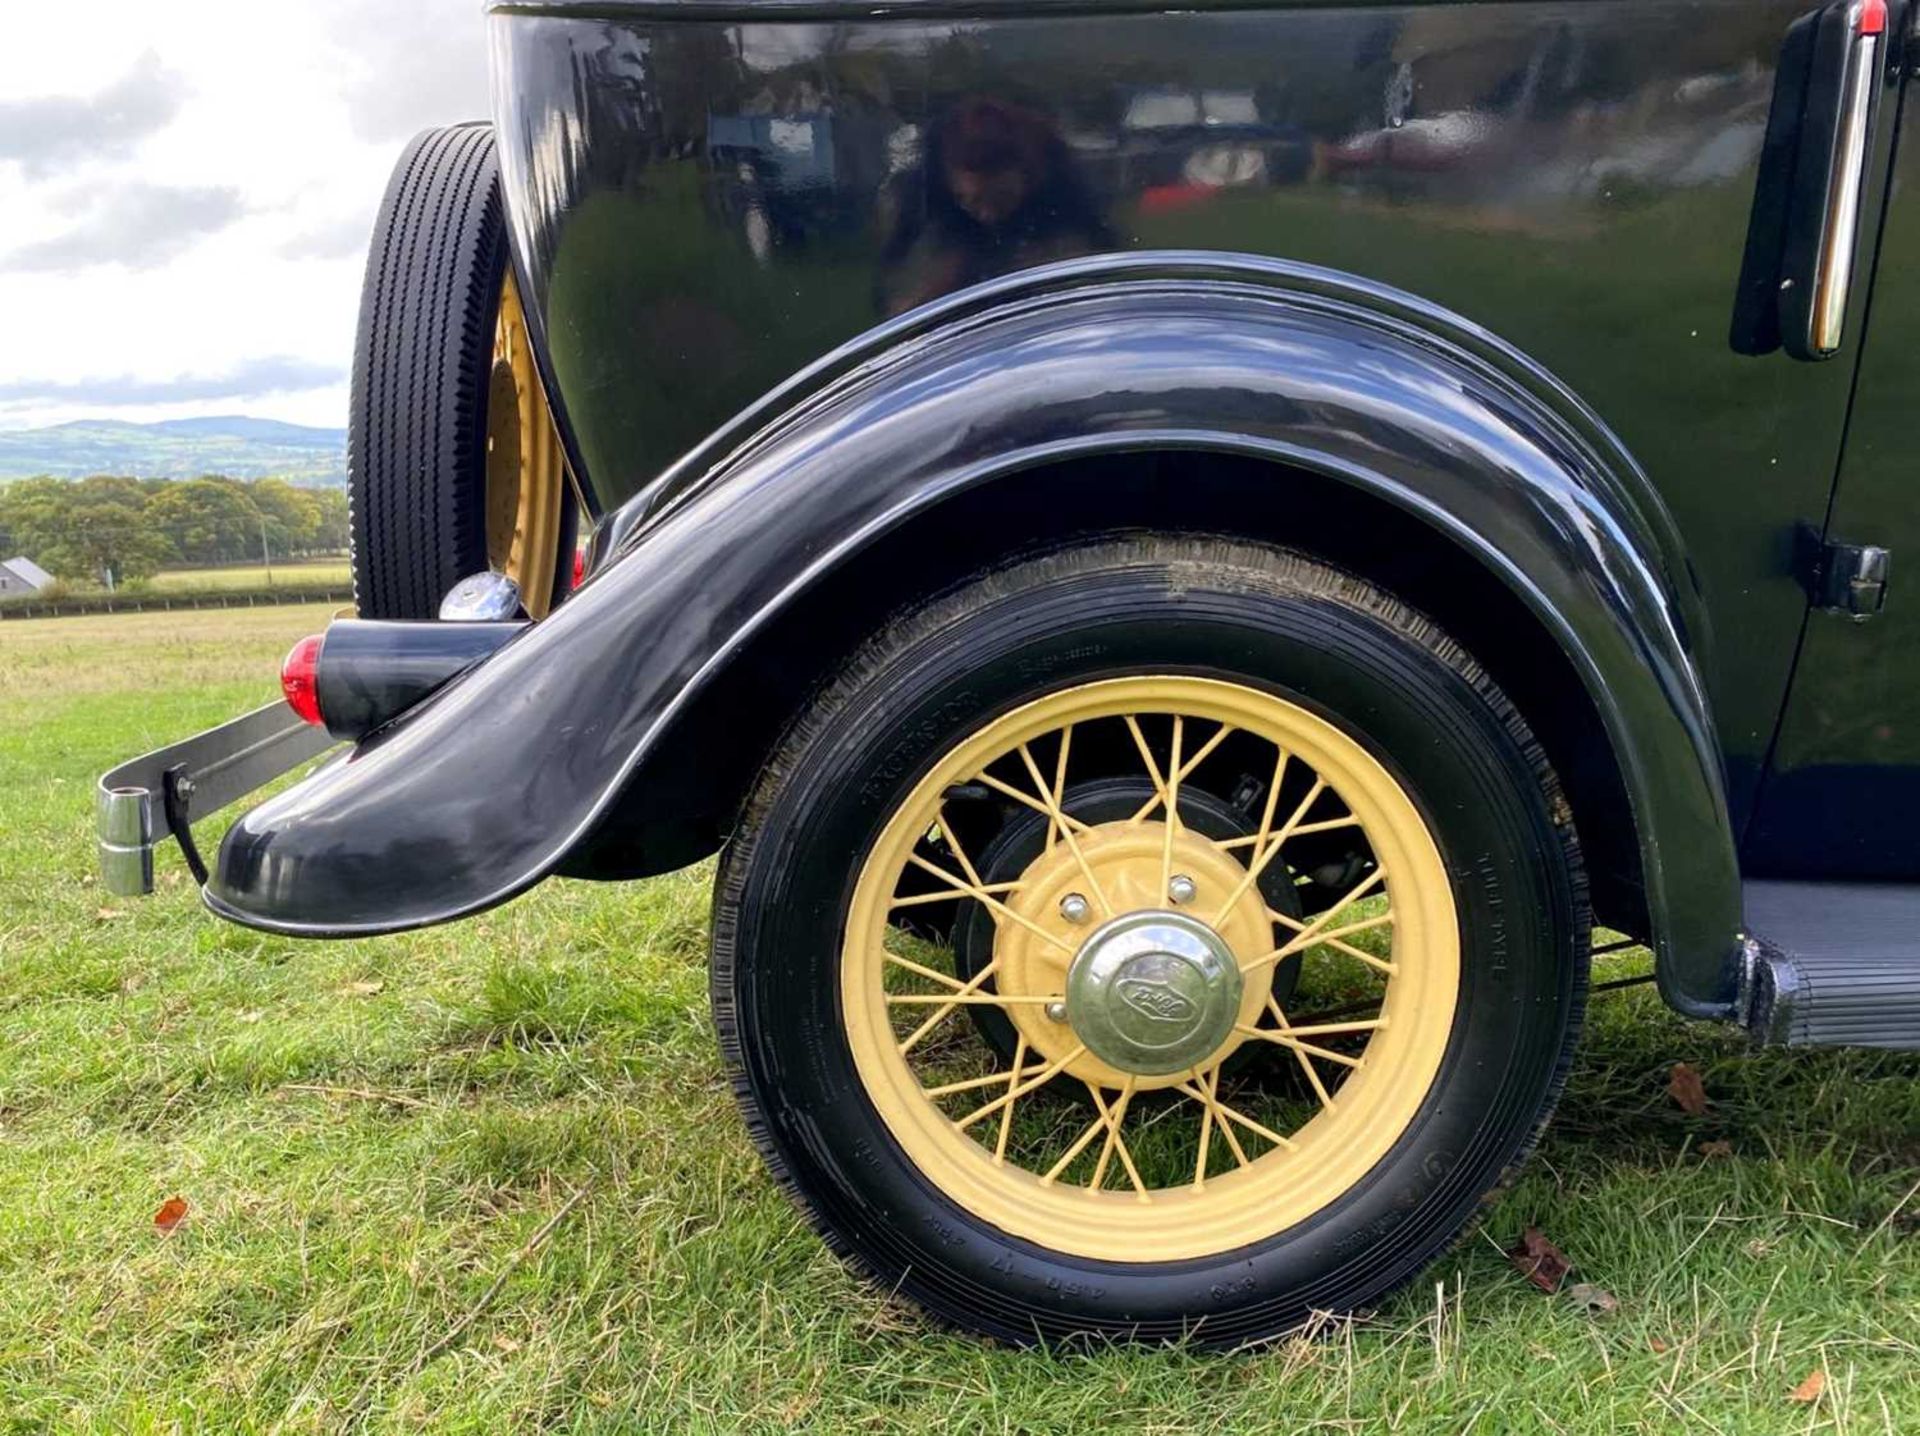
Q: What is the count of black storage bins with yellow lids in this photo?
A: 0